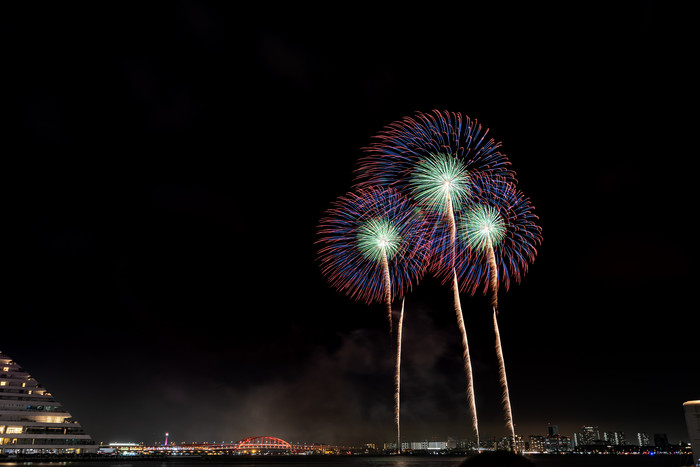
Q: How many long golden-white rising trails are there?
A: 3